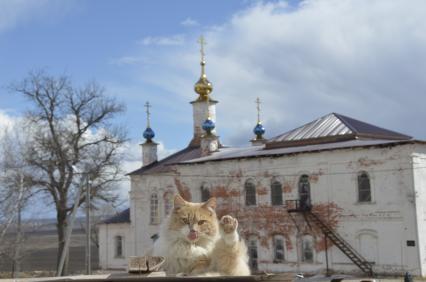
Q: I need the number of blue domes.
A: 3